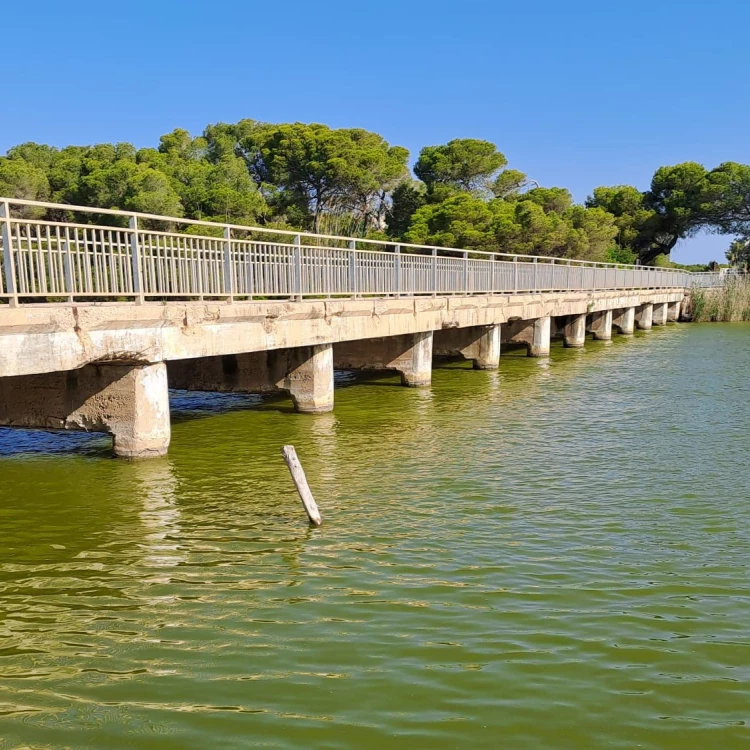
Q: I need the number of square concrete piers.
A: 11